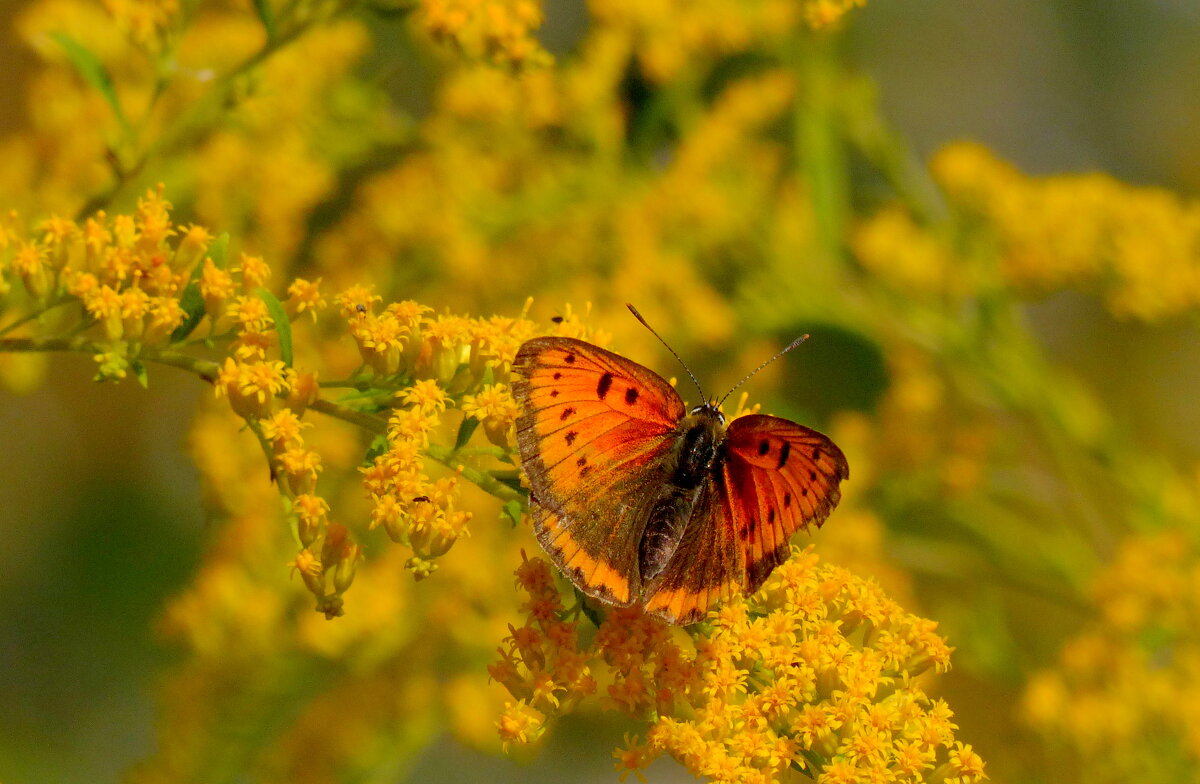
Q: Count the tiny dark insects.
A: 3